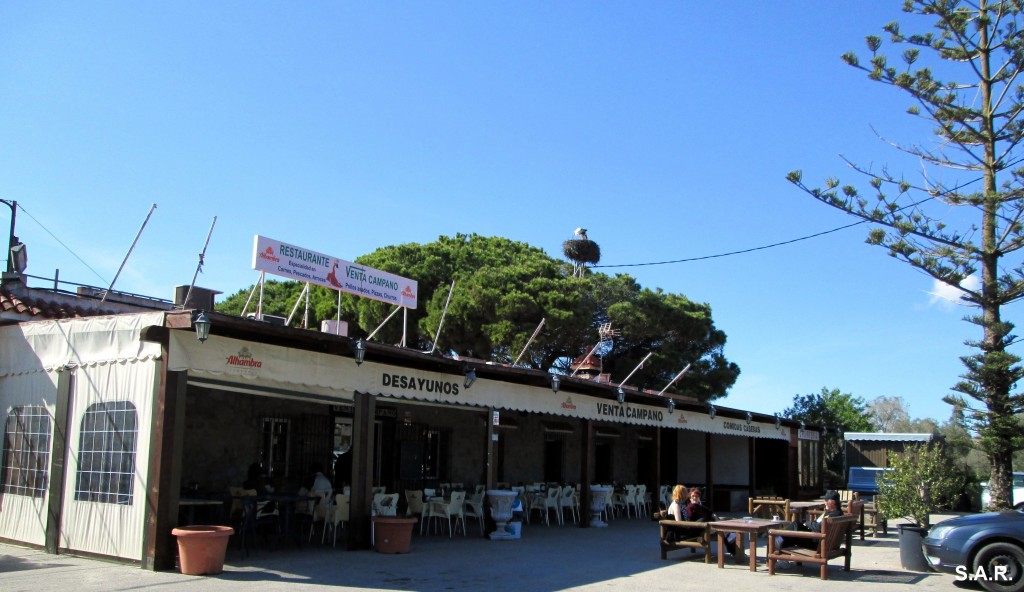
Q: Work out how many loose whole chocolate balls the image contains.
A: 0